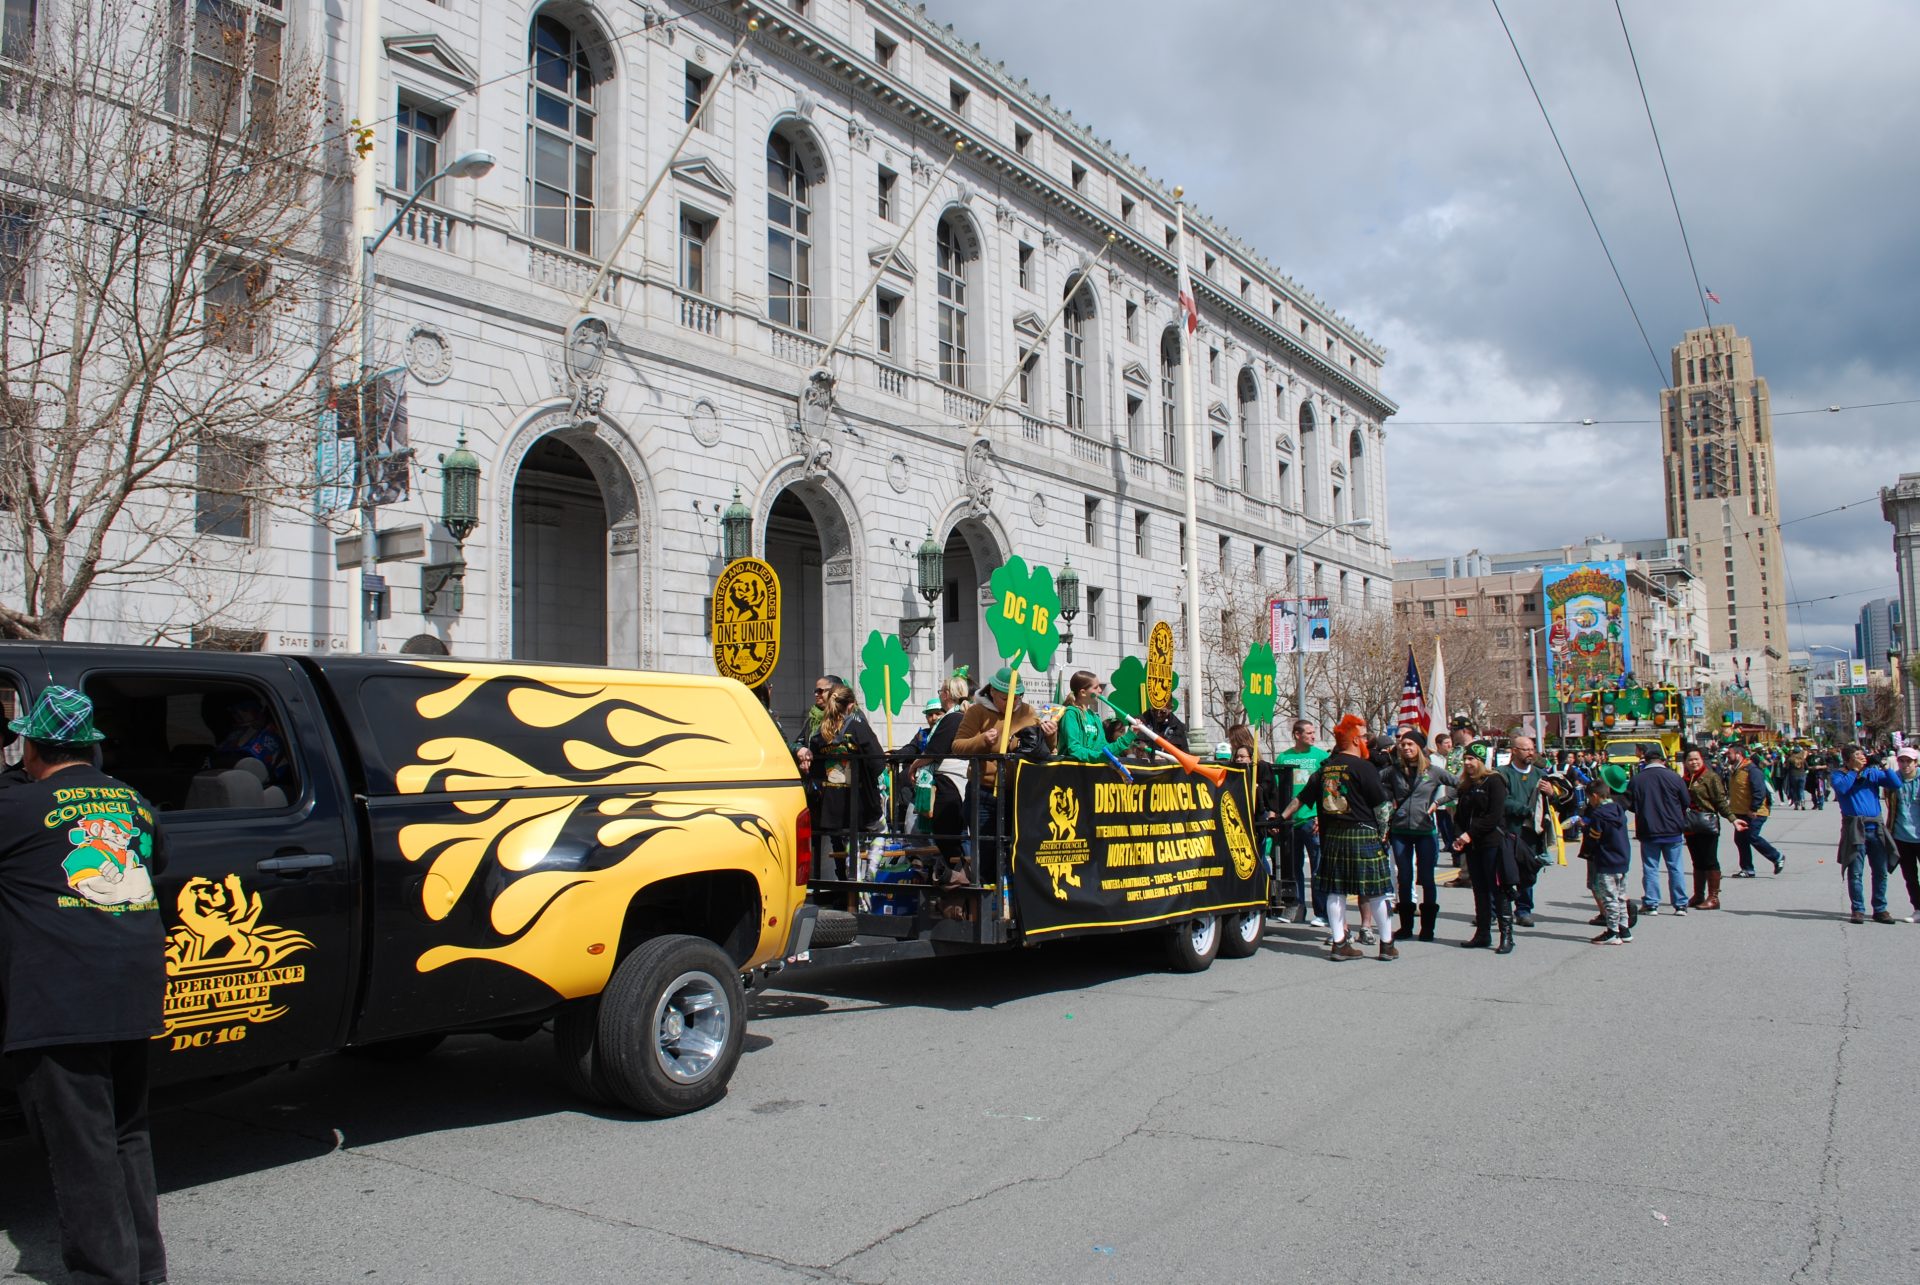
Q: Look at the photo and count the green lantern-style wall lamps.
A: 4